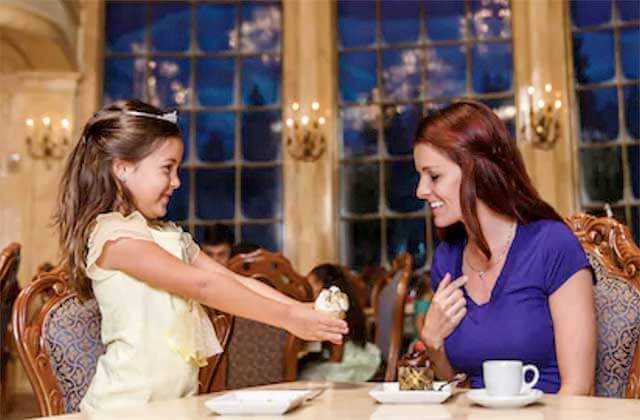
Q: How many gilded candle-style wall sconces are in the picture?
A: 3